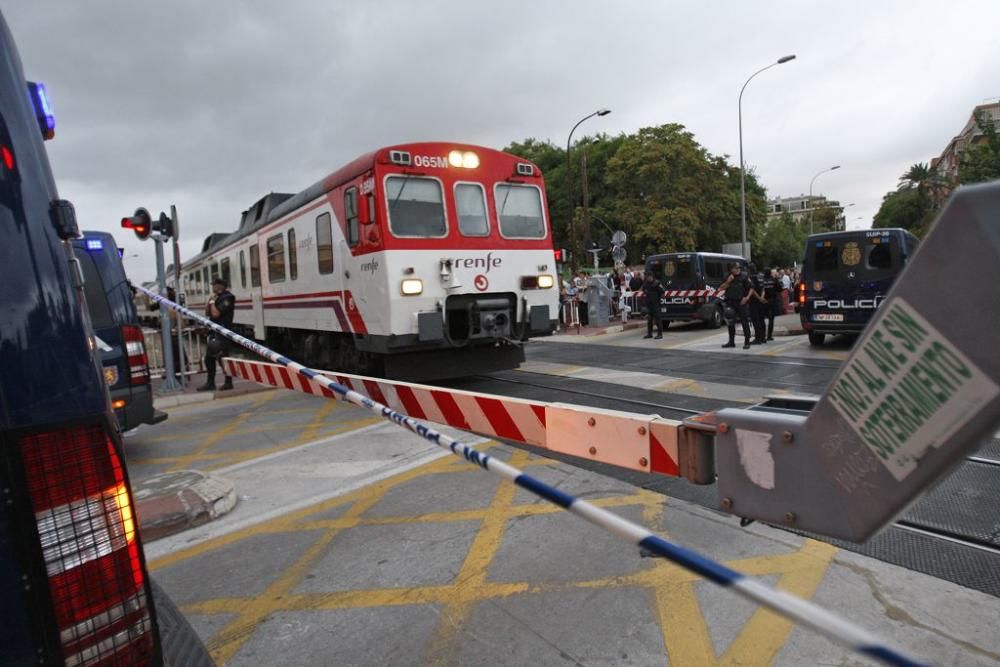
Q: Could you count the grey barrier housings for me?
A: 2